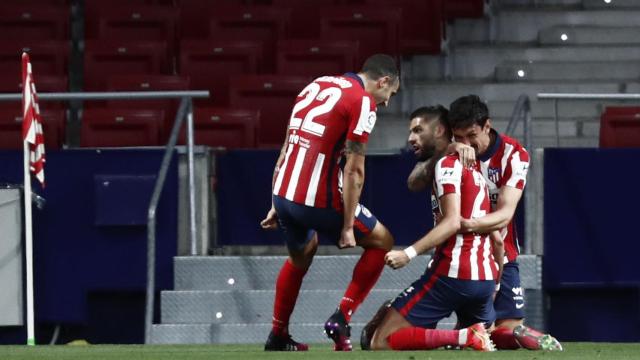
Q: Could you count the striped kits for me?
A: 3